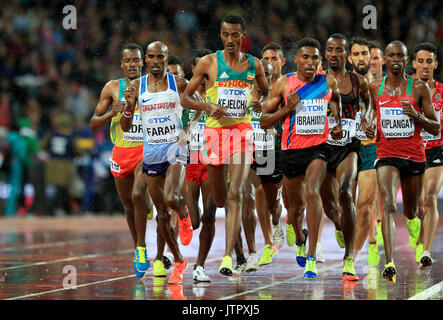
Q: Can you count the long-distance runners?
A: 13